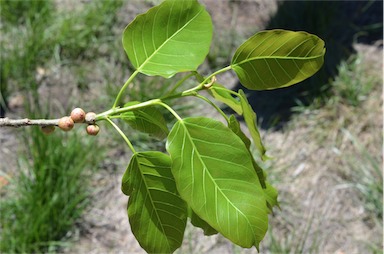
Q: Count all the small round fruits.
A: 5